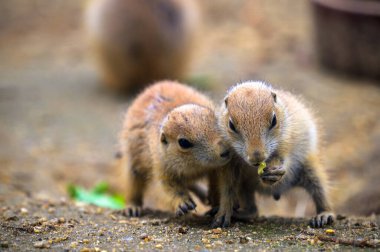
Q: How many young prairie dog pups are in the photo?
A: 2